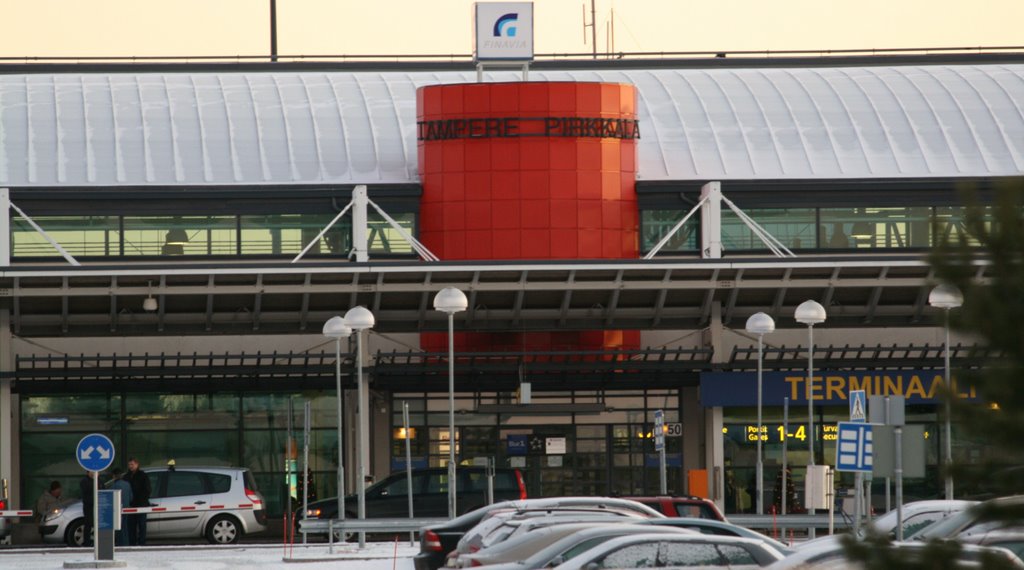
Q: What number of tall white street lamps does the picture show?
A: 6